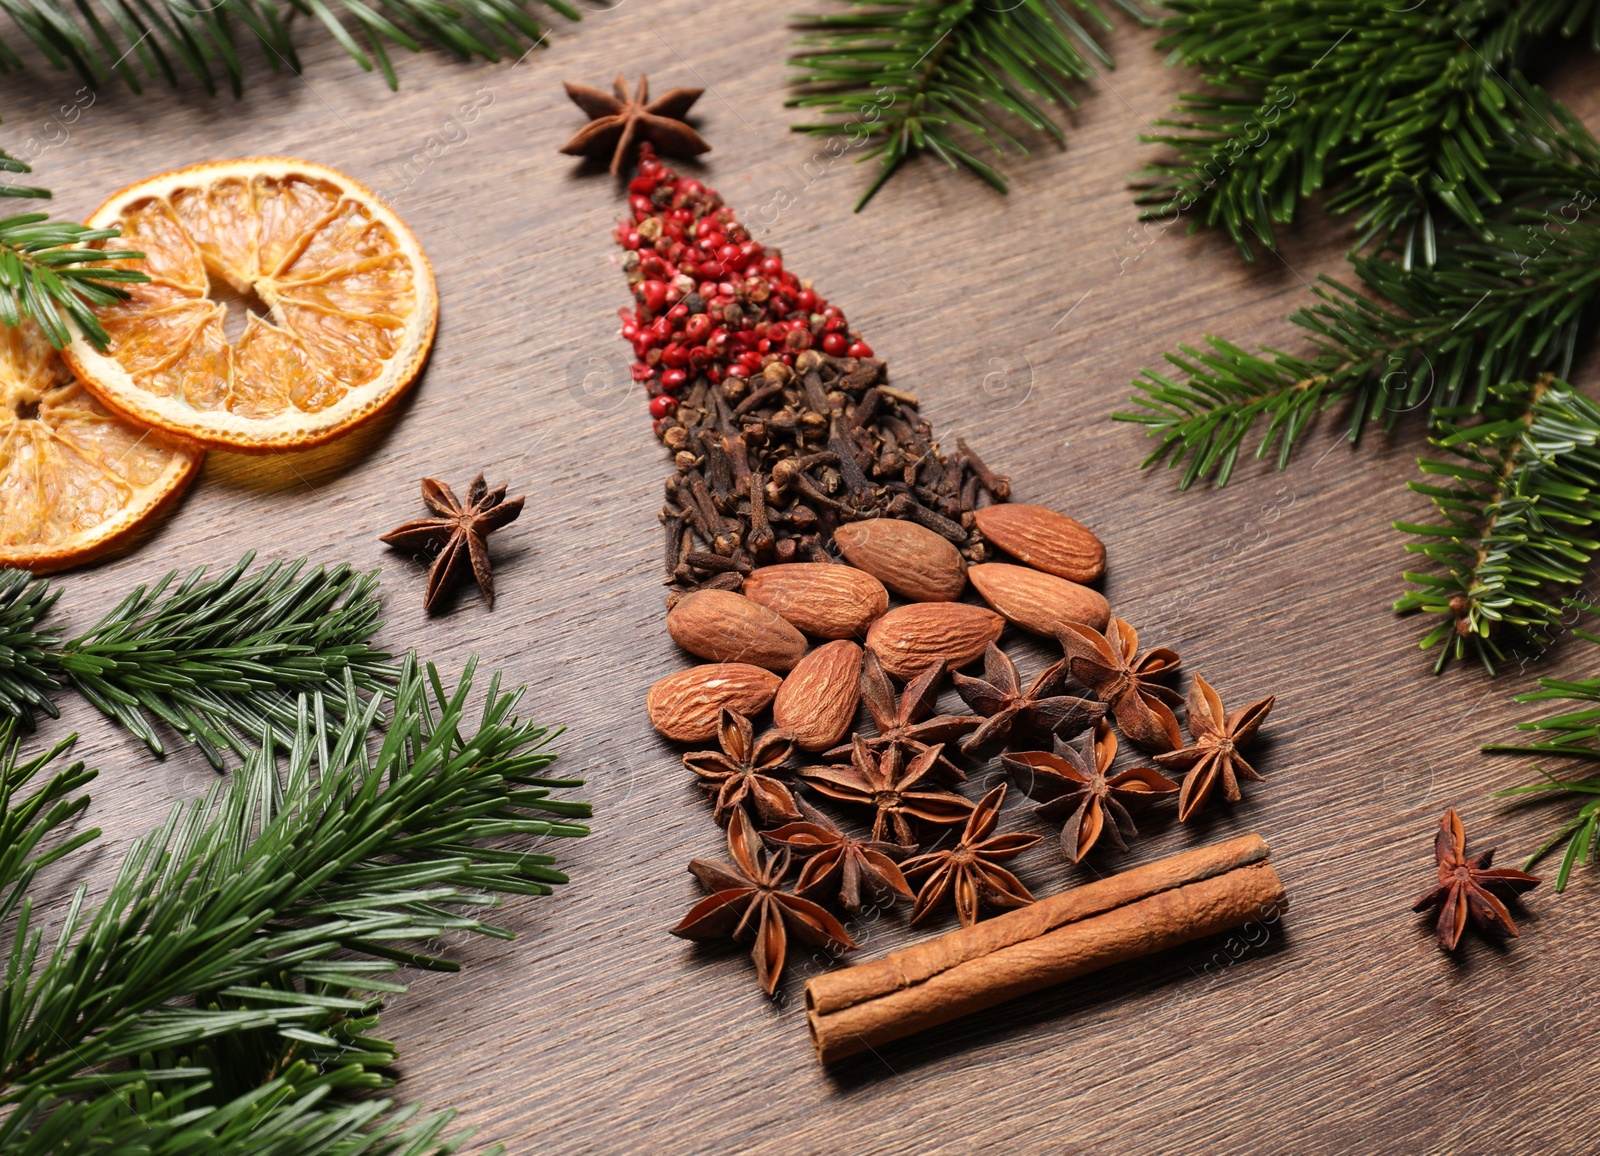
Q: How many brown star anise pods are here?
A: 13